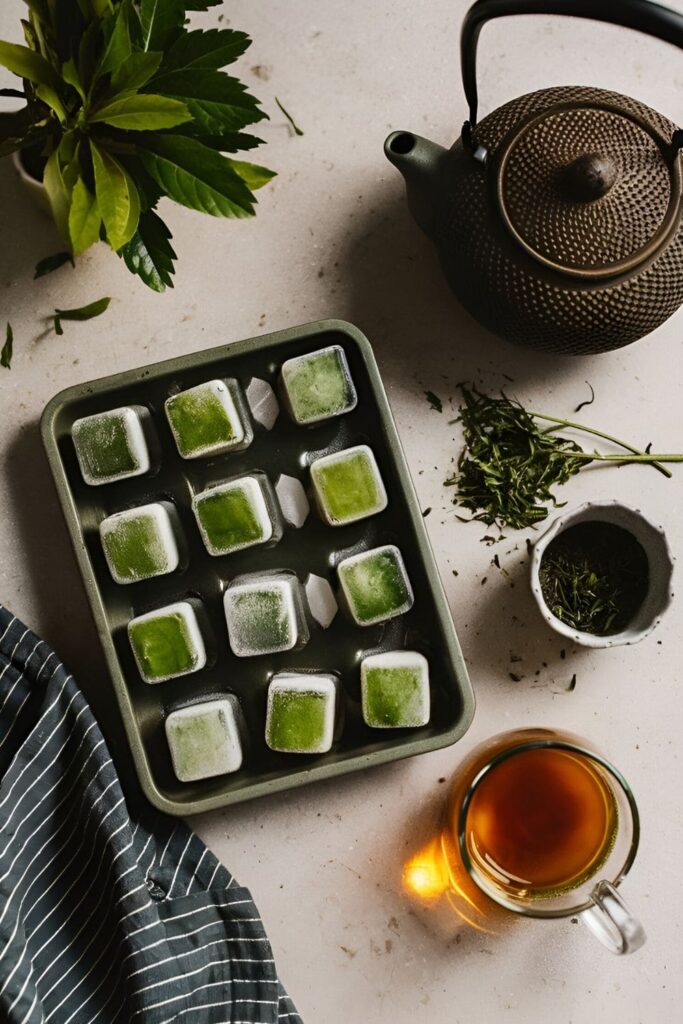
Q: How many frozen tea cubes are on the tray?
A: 12